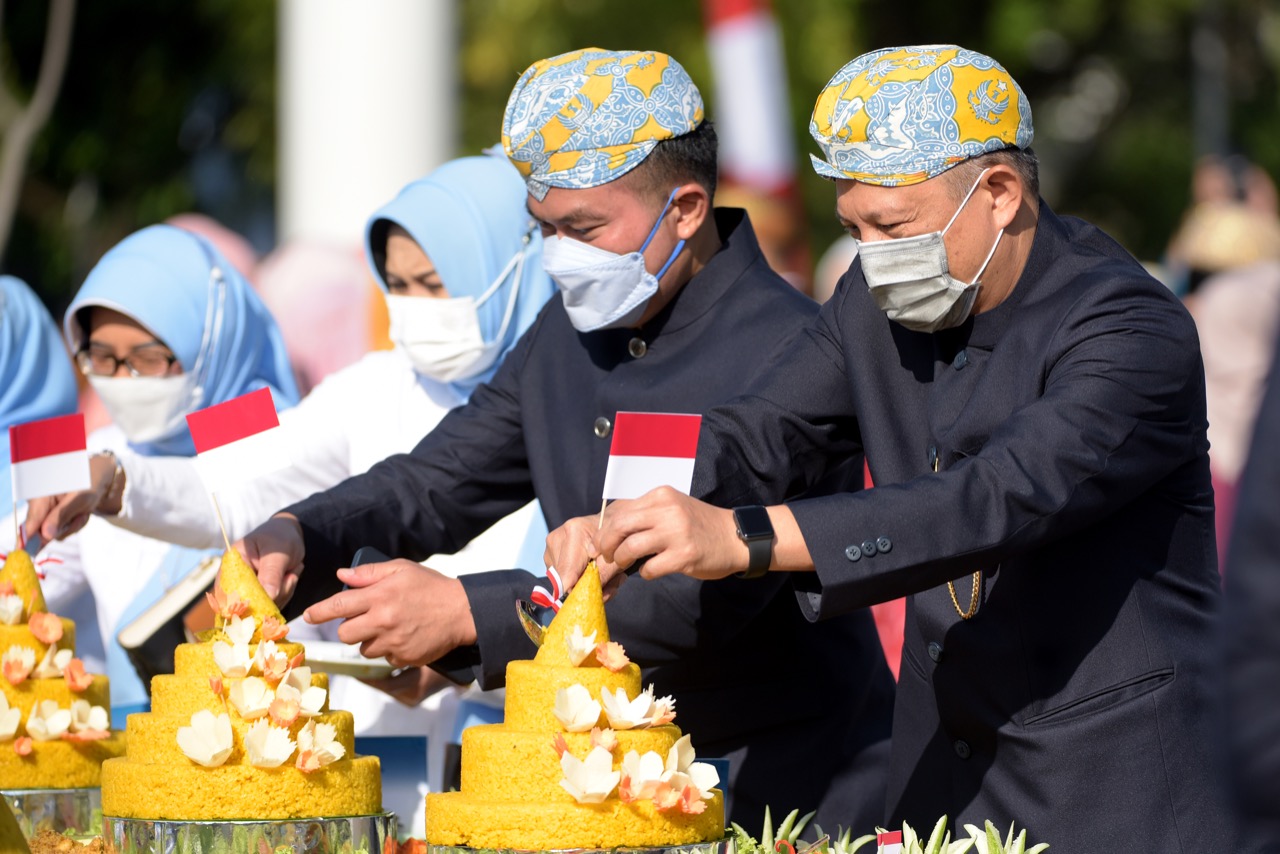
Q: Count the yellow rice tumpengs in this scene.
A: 3